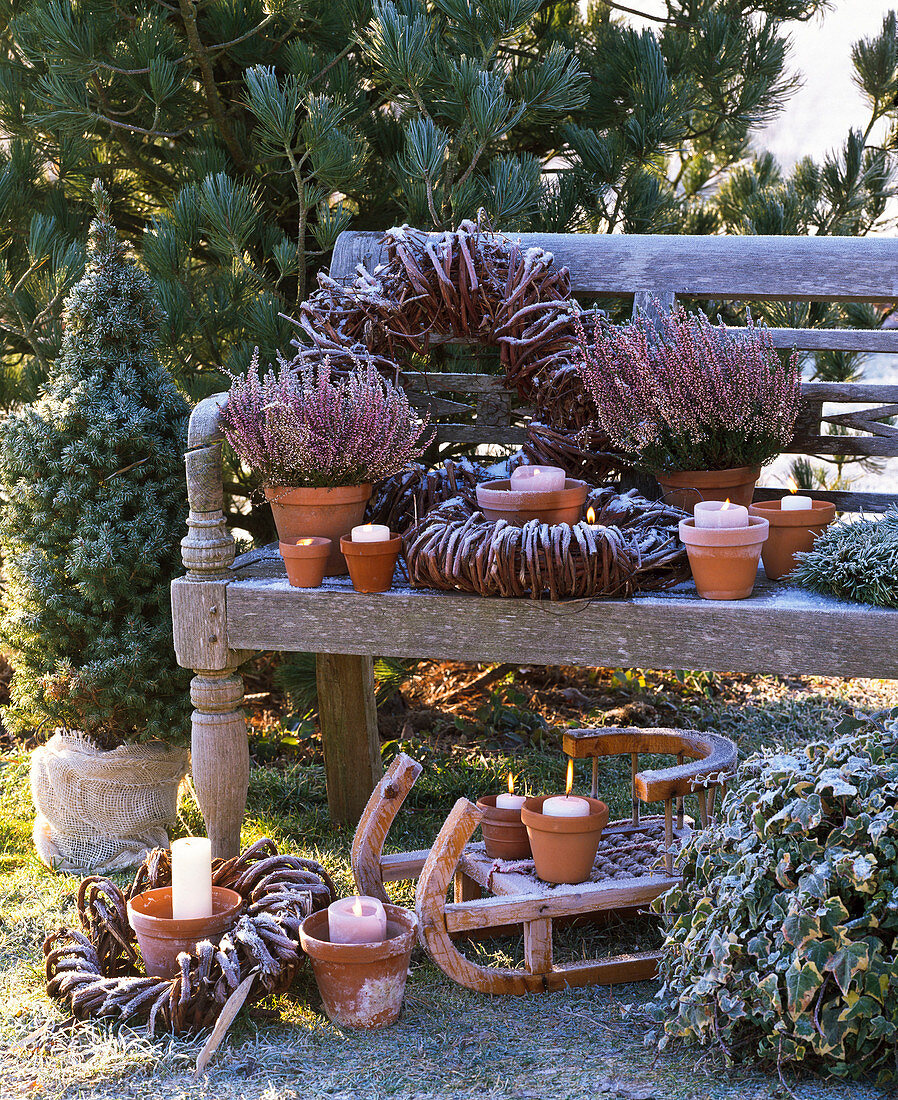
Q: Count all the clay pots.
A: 11